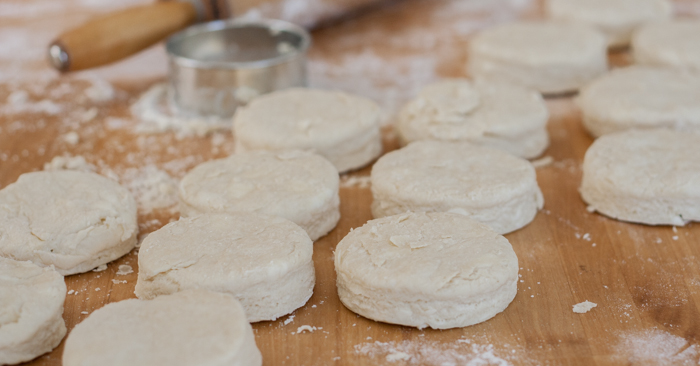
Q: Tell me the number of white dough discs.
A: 14